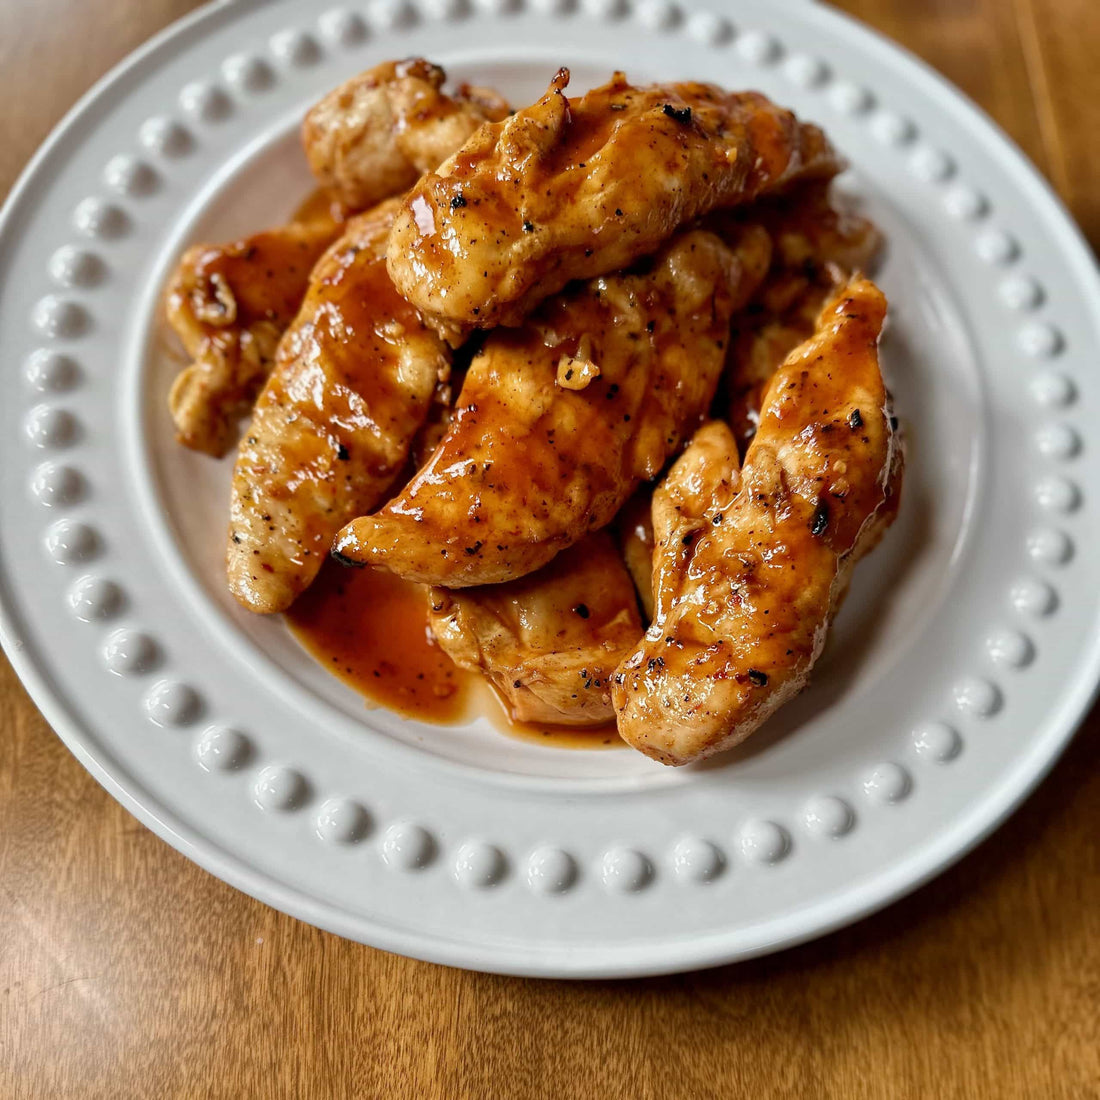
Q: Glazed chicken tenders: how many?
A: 8